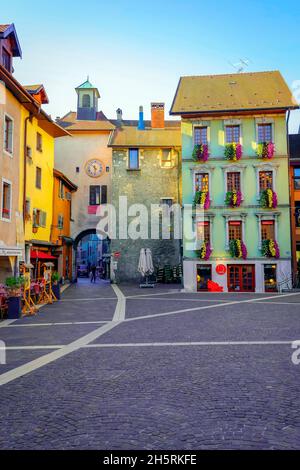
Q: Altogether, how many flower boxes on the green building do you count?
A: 9